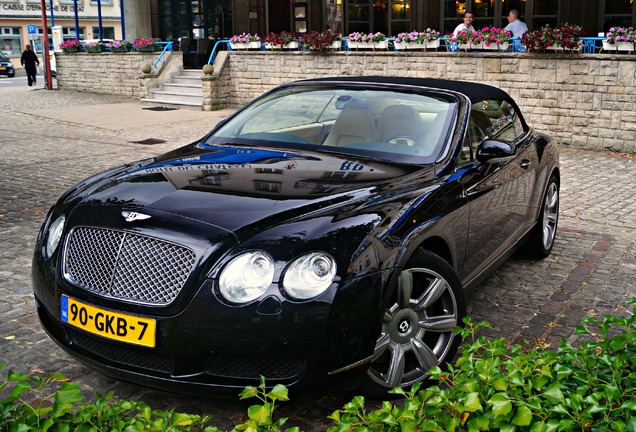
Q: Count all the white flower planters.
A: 8